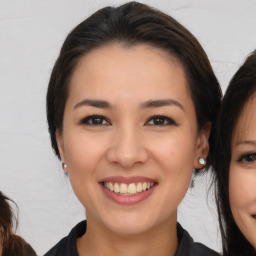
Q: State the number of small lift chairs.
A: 0